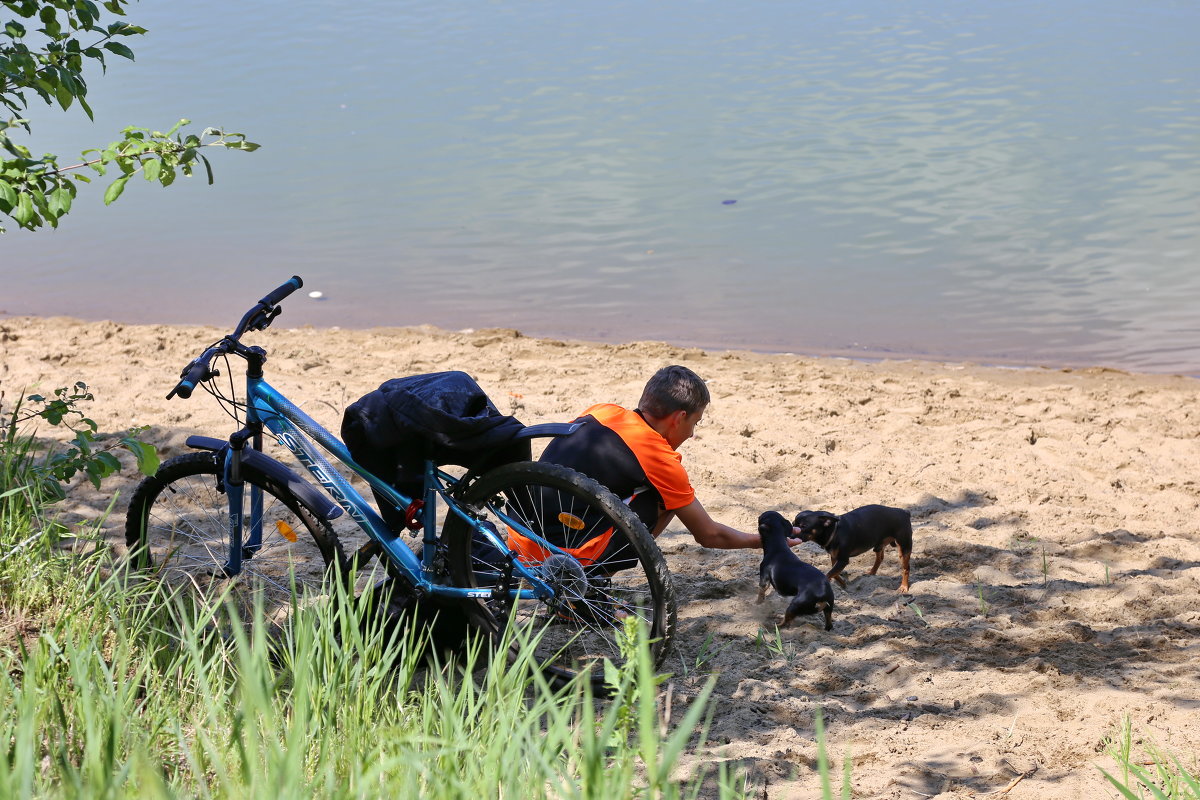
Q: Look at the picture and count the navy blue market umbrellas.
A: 0